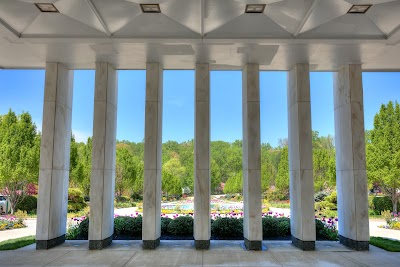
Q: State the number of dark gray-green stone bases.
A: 7